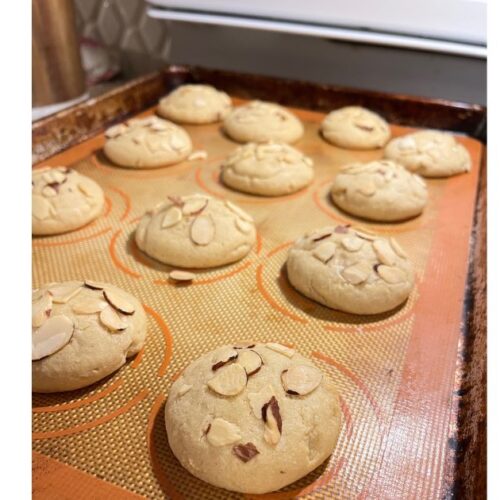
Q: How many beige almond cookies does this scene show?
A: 12